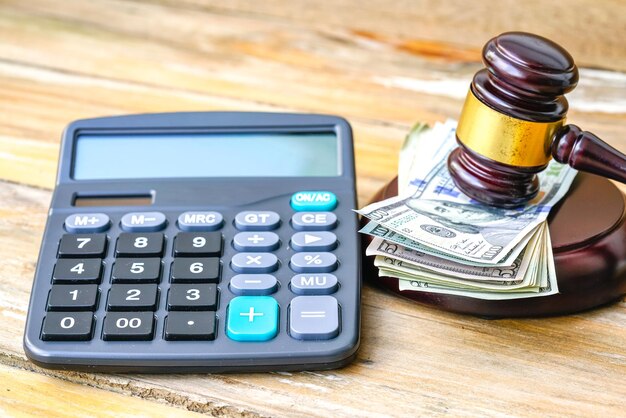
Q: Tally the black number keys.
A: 11